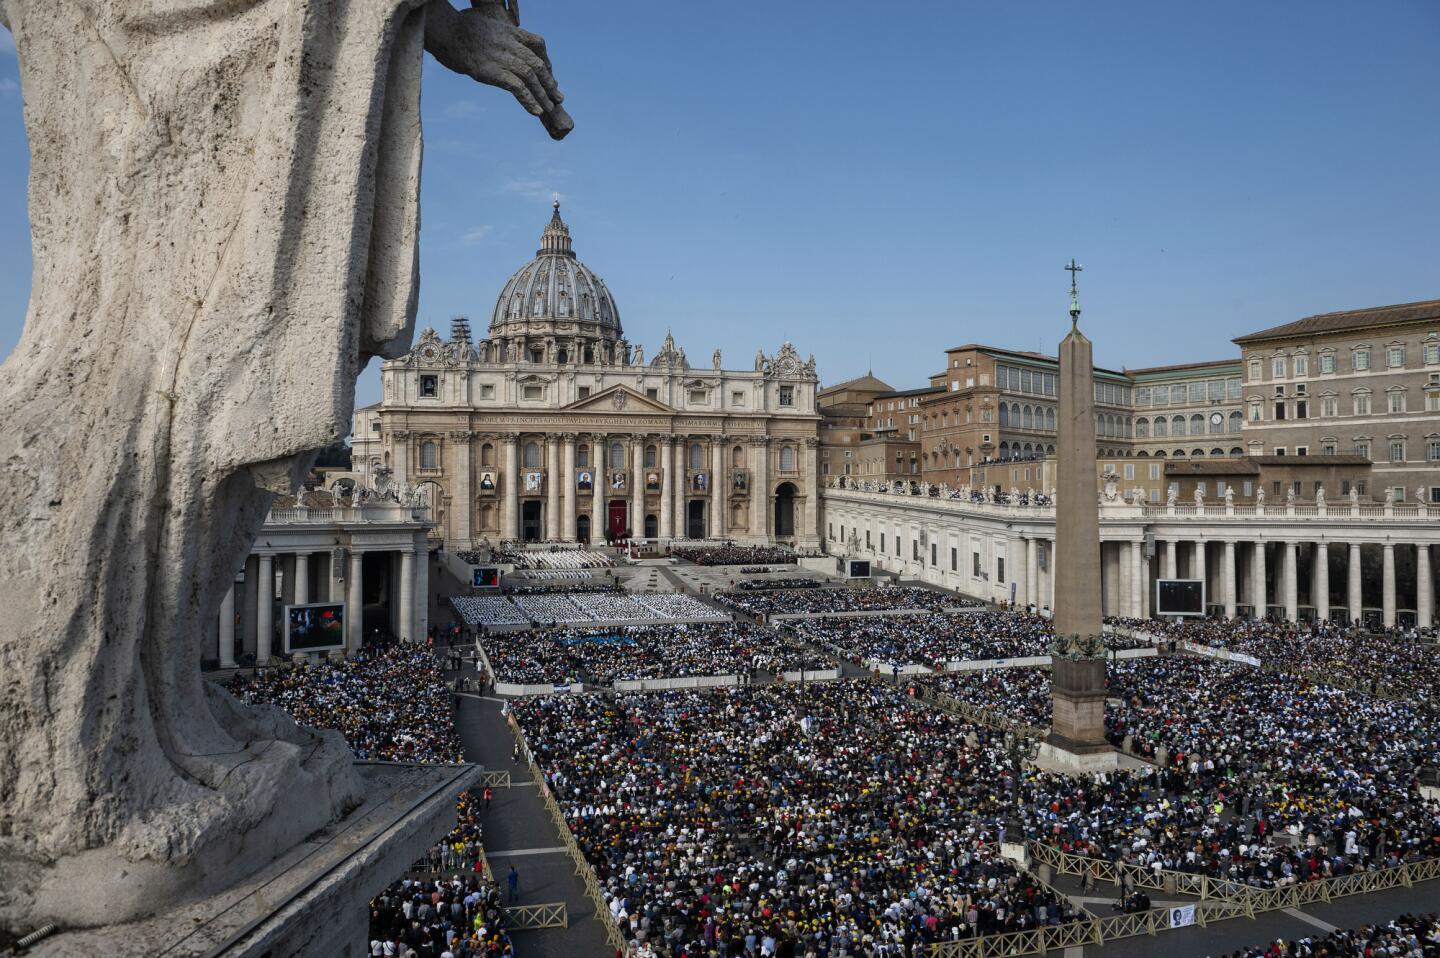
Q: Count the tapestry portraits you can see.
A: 7